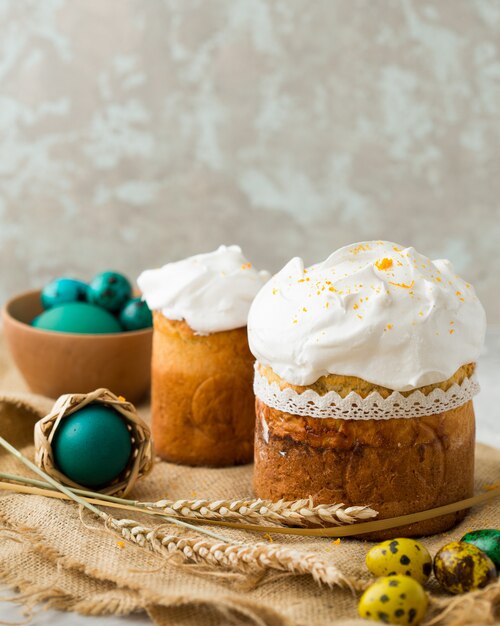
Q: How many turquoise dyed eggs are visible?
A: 5